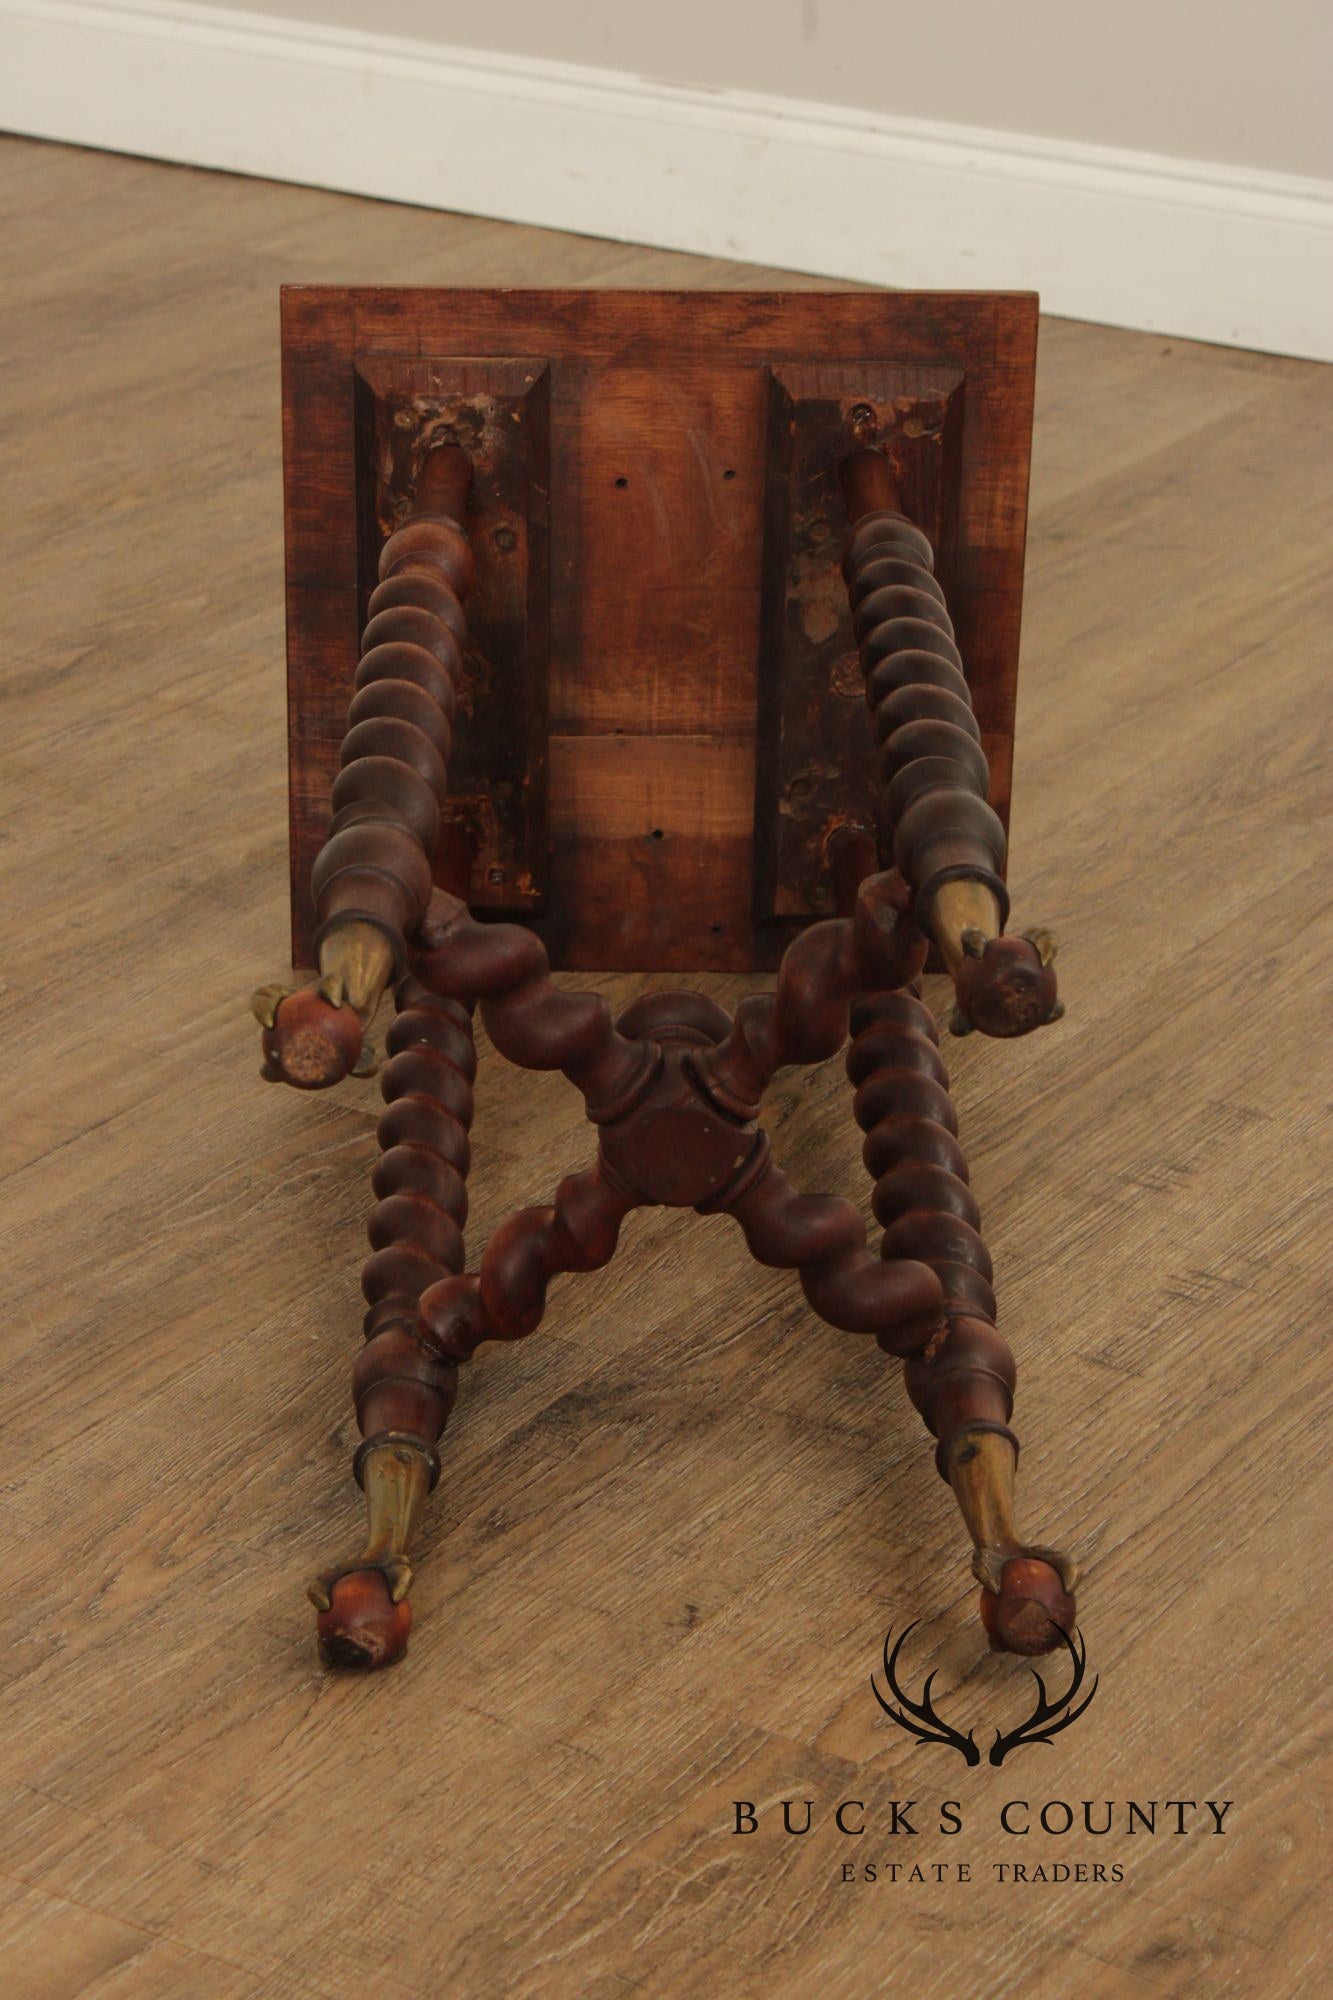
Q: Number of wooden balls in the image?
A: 4